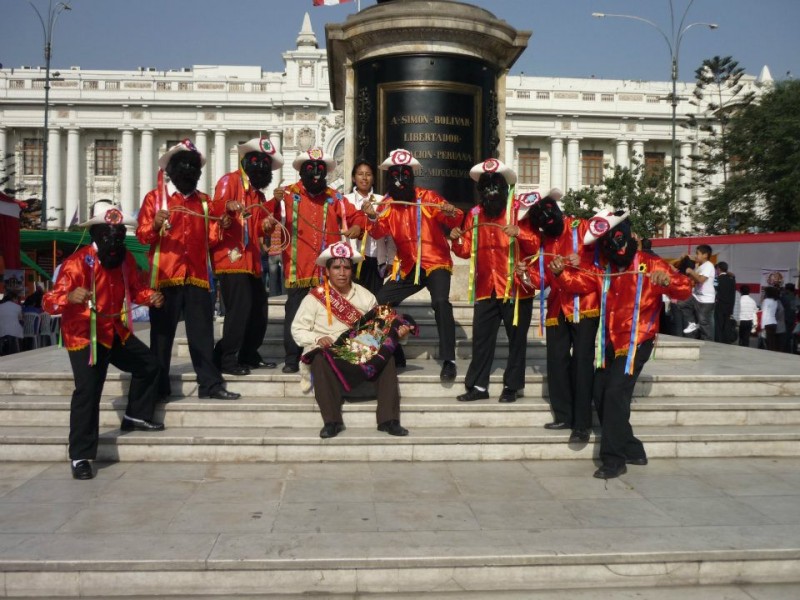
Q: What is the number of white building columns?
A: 14